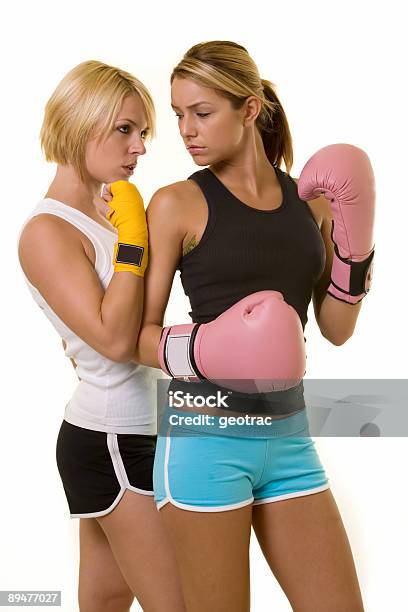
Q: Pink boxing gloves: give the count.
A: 2